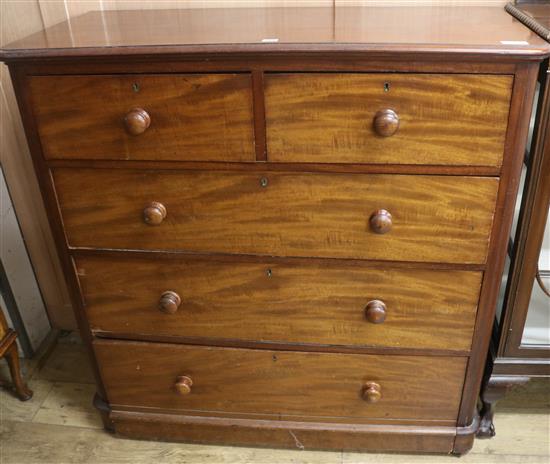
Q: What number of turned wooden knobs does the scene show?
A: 8